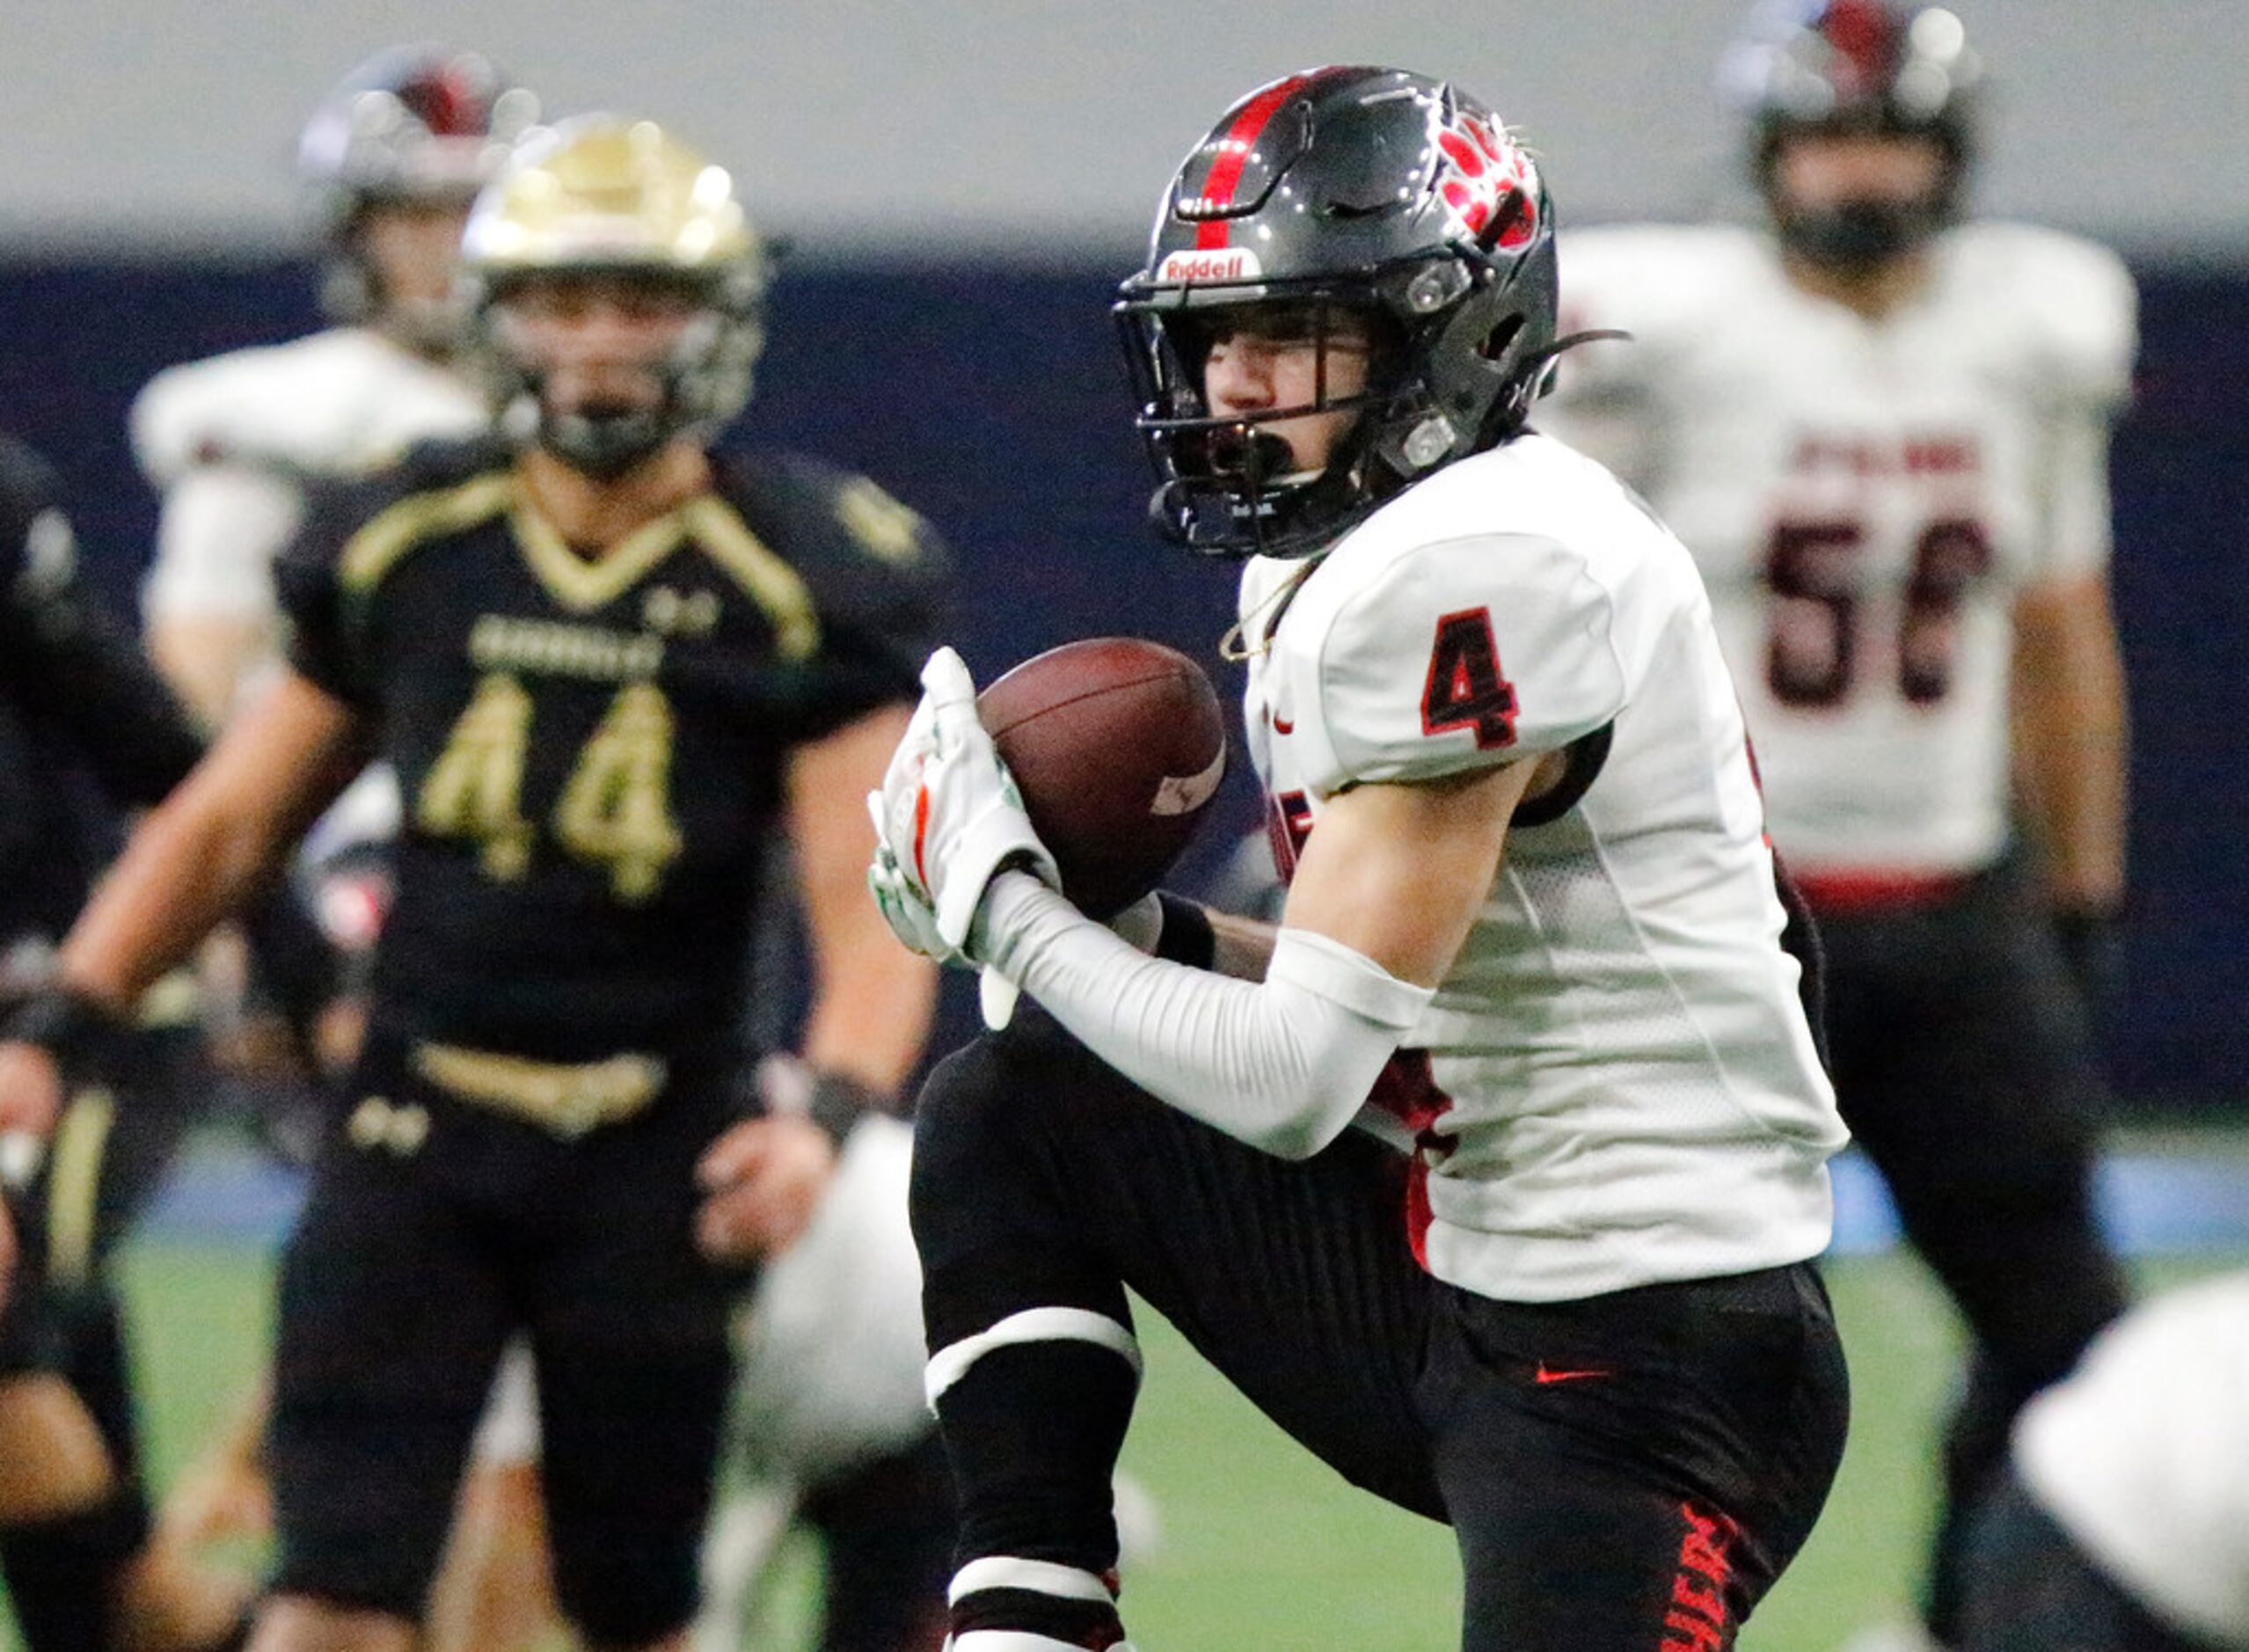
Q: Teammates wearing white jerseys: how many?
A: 3